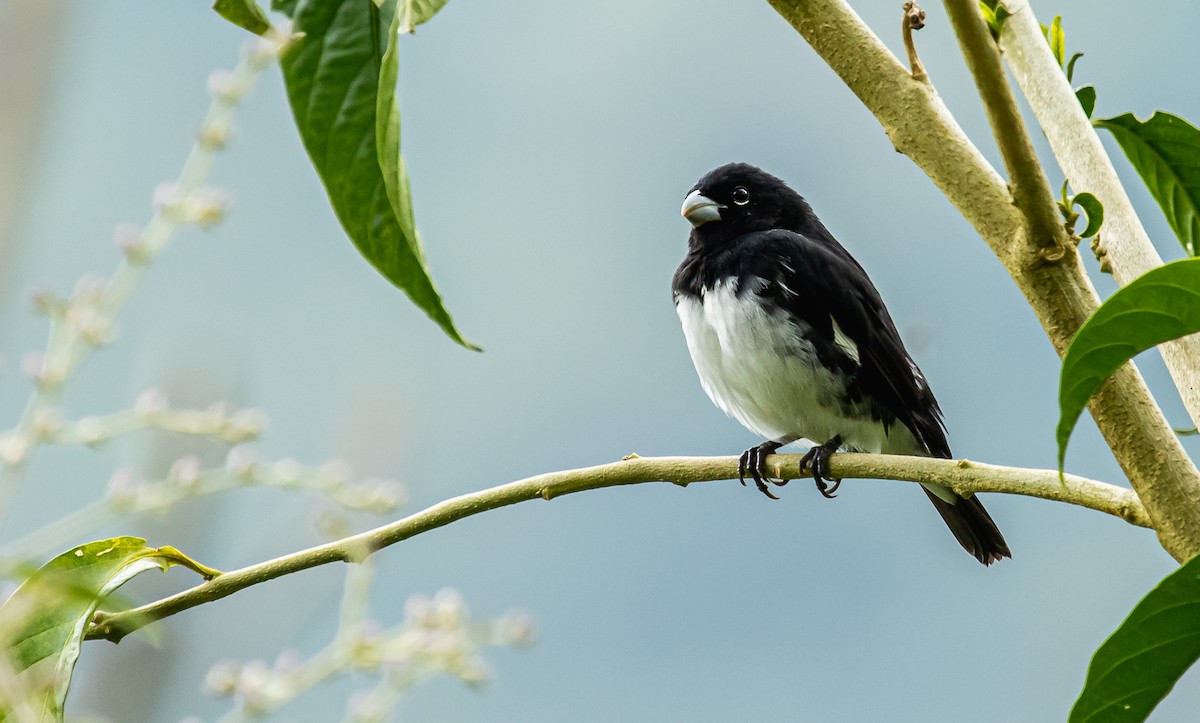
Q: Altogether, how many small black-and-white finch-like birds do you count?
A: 1